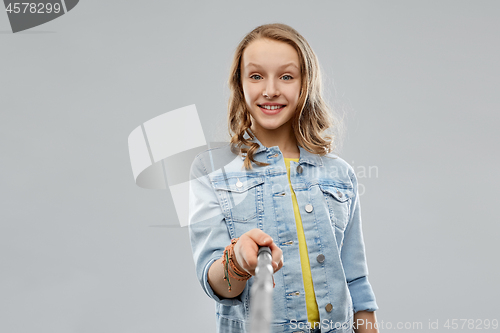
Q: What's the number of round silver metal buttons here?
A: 6